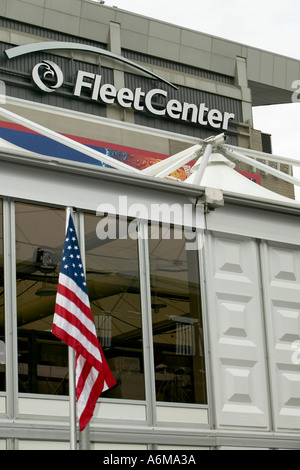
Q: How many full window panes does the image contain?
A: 3